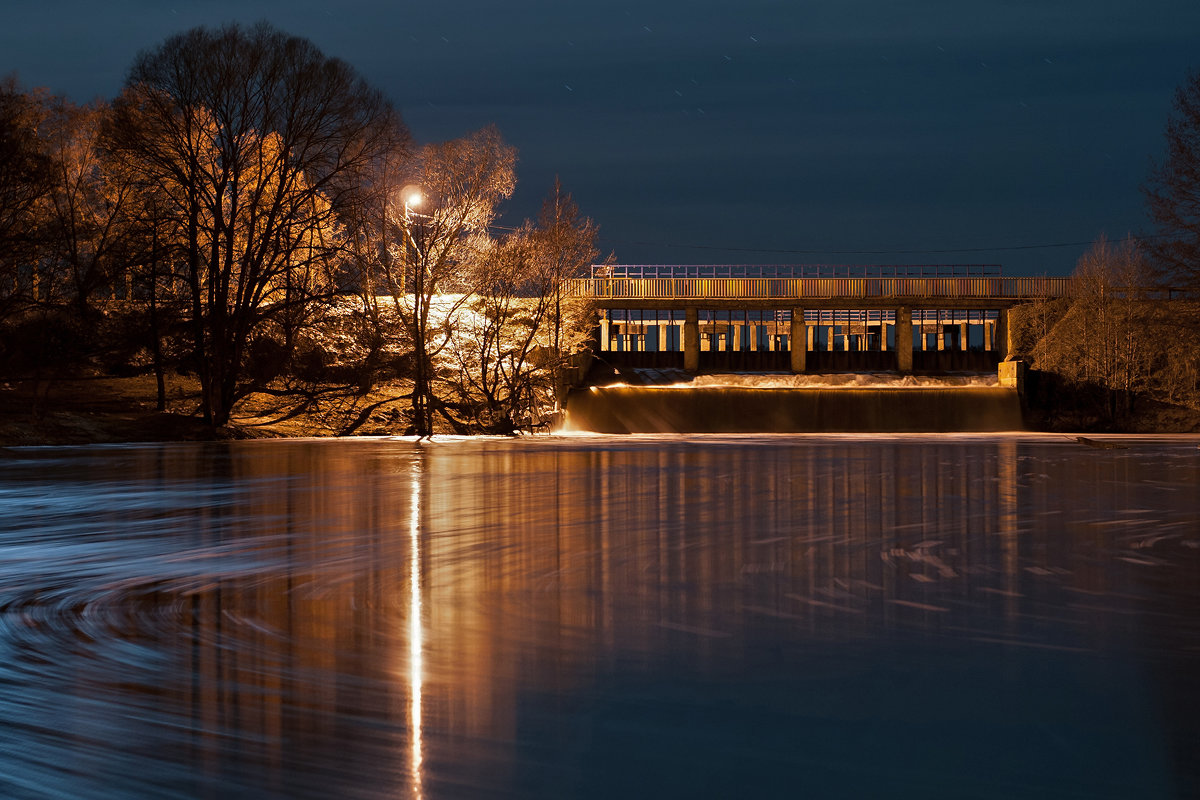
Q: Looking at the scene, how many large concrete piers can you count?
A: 3